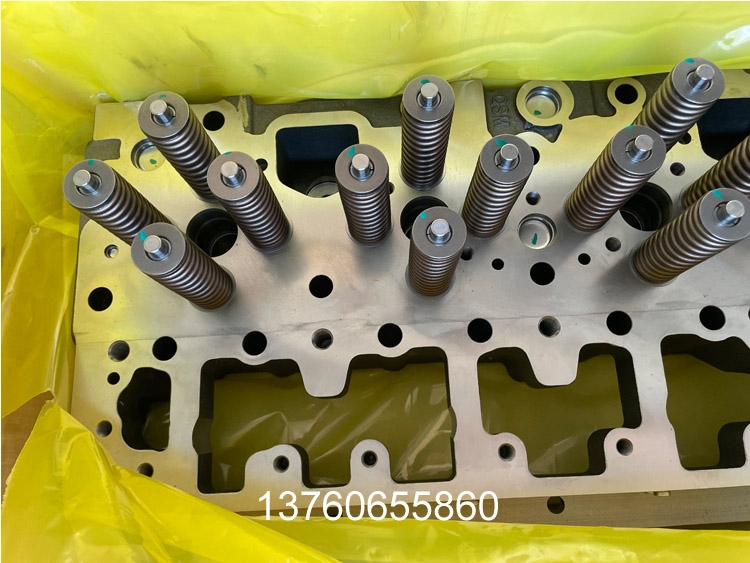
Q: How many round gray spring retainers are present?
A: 11